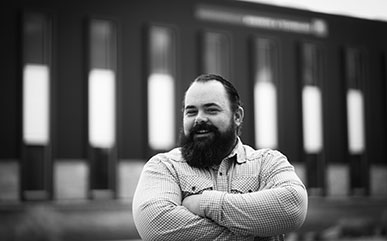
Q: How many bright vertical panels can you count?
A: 6